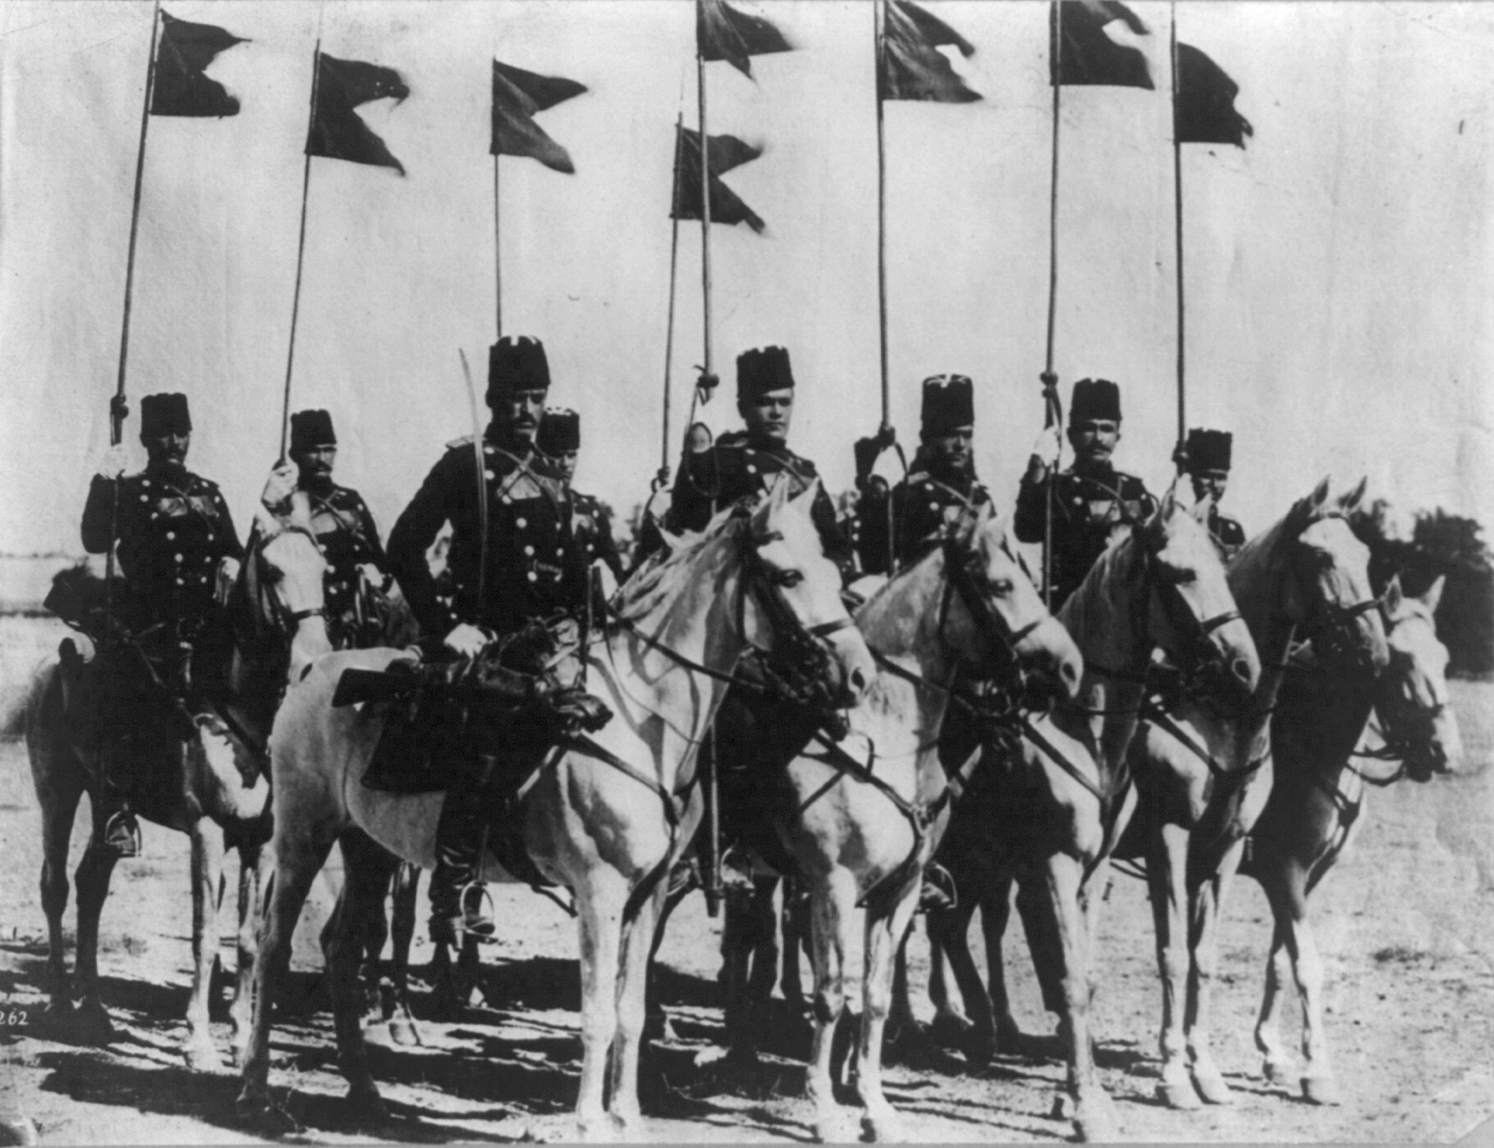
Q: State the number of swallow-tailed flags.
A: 8